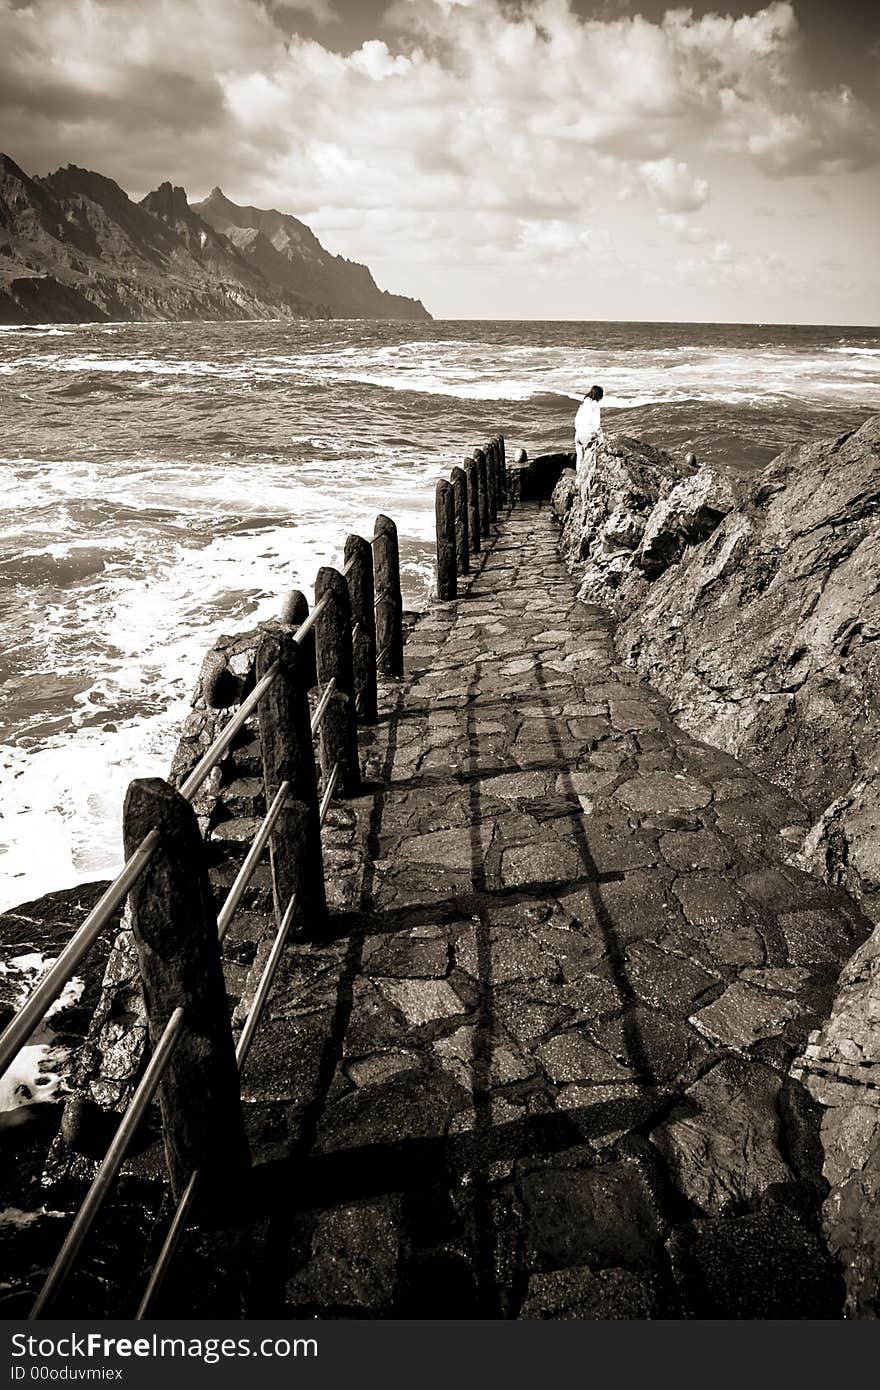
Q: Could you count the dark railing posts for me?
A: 12